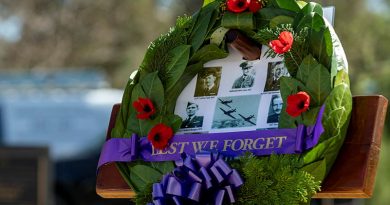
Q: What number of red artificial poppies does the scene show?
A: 6